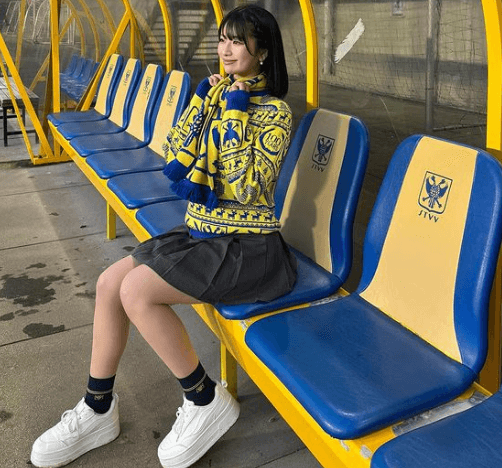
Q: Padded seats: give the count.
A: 9